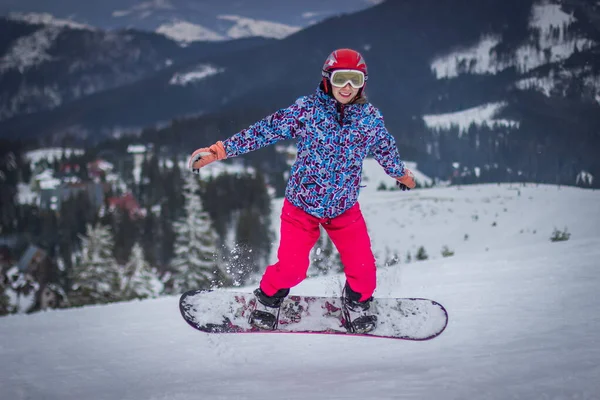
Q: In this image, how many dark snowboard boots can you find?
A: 2